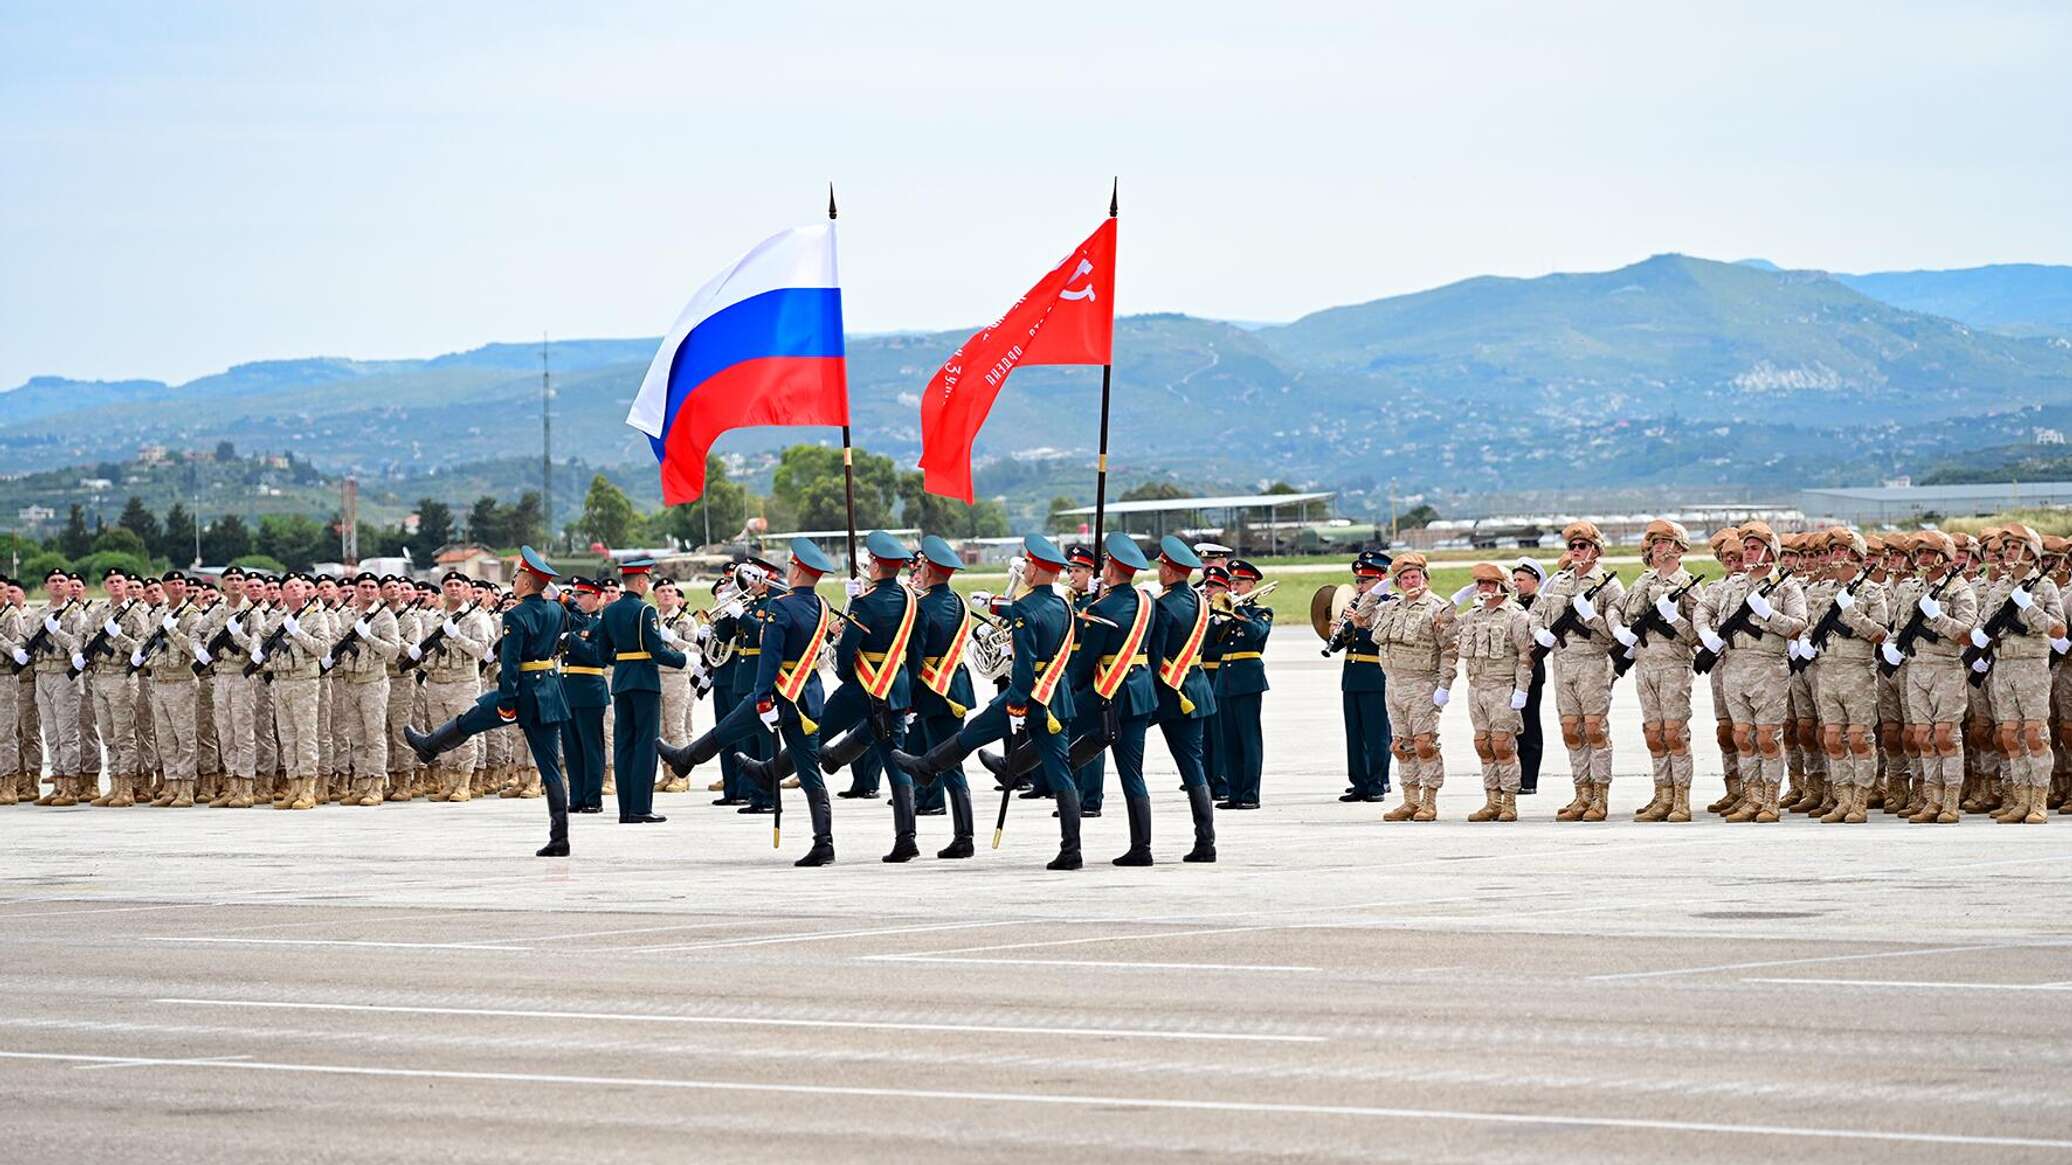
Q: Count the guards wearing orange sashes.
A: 6